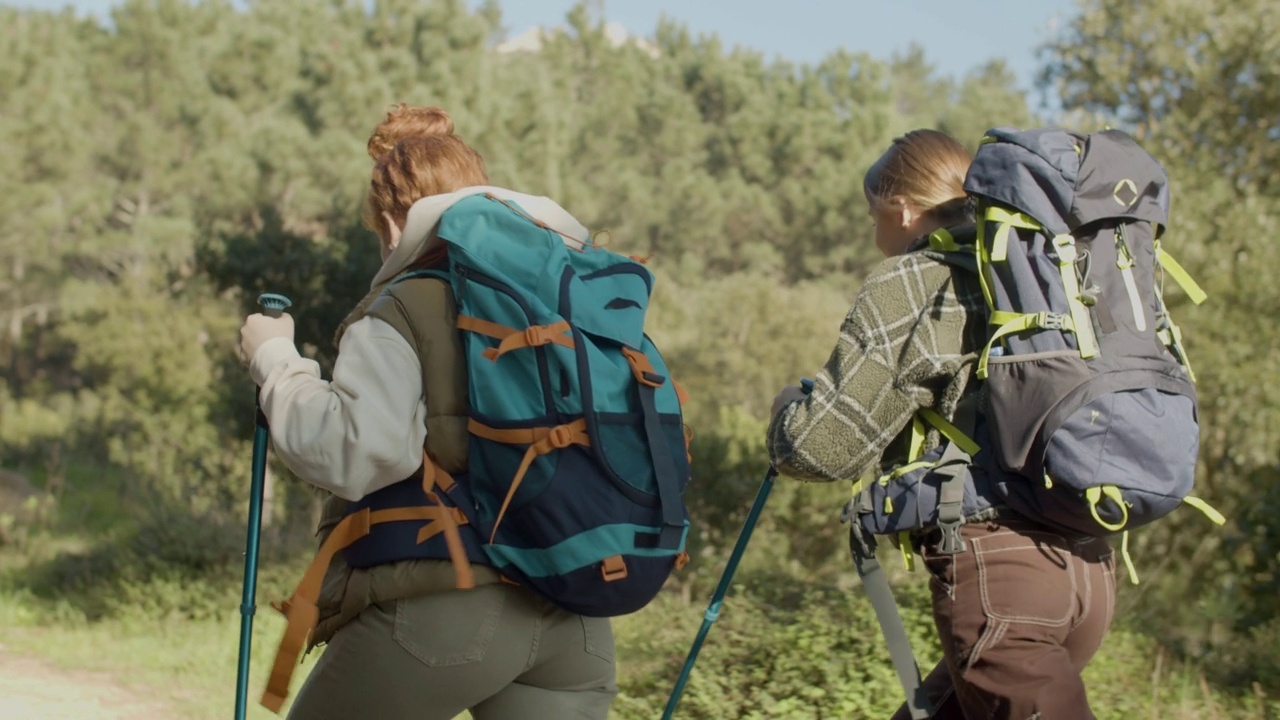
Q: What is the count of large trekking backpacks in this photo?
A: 2